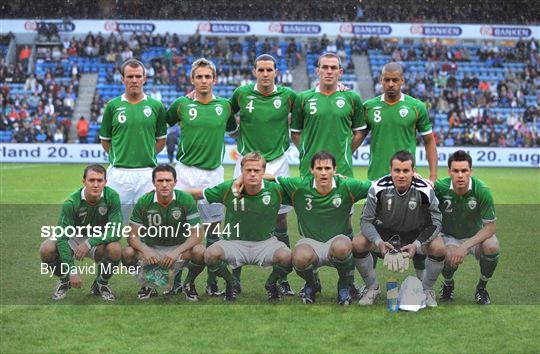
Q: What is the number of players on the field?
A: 11